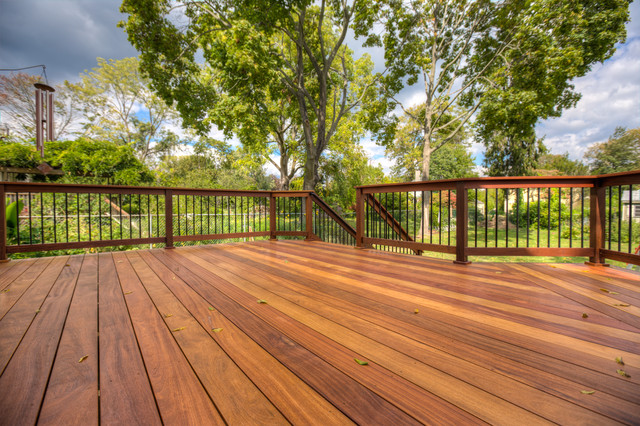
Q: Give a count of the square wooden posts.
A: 7